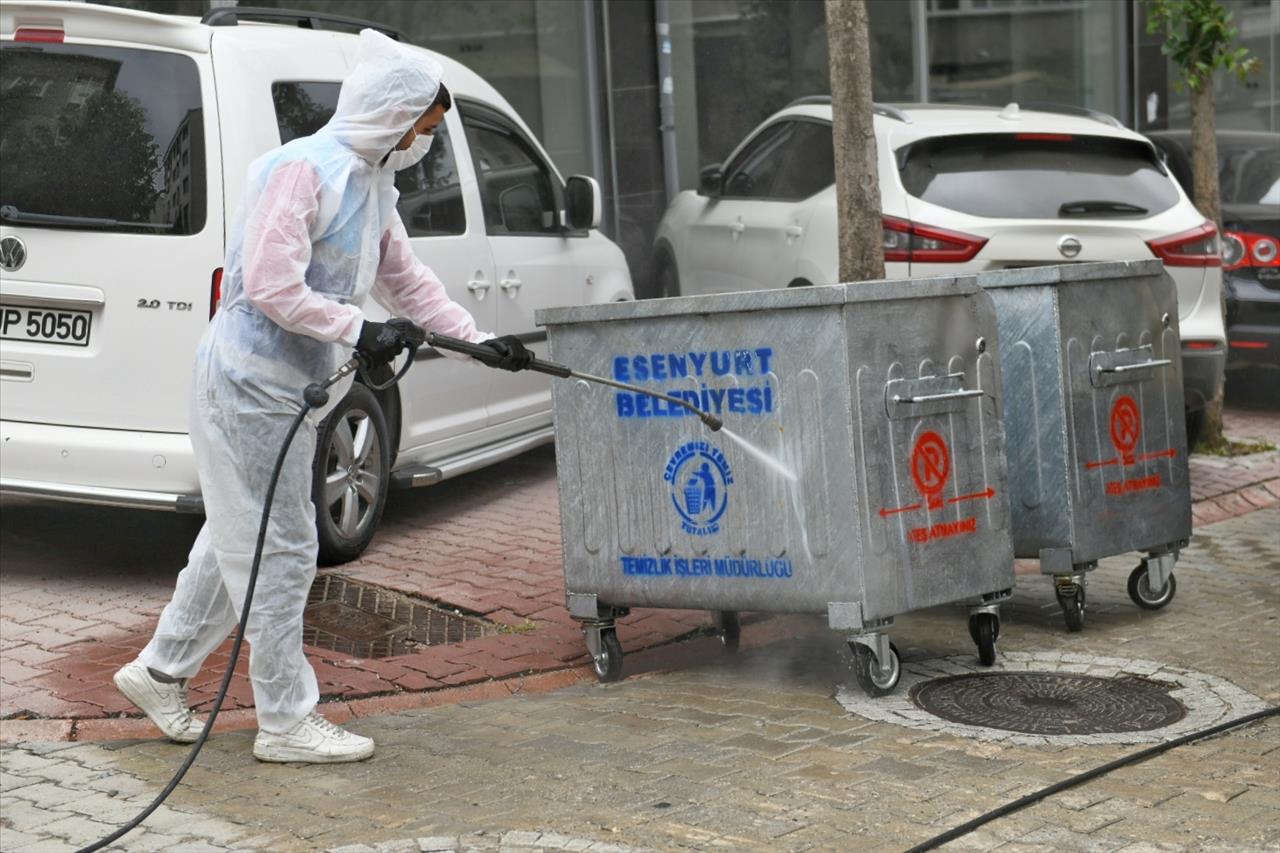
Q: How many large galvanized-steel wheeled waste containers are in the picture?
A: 2